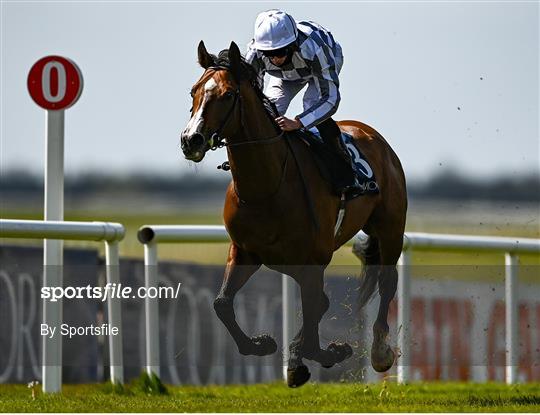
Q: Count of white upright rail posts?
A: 5